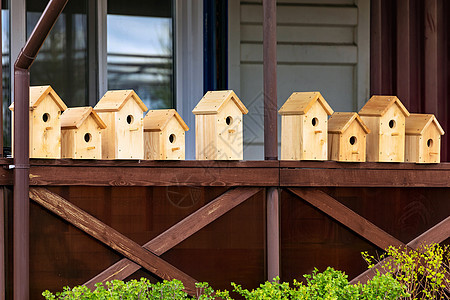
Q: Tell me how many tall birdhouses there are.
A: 5